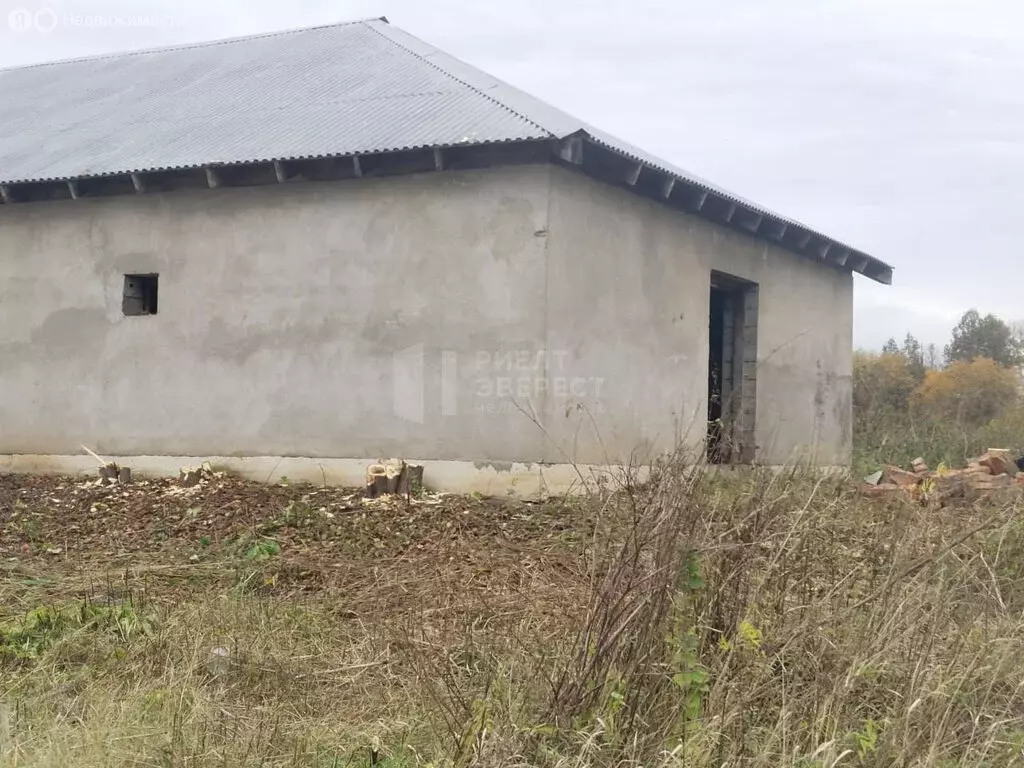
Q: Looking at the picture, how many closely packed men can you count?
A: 0